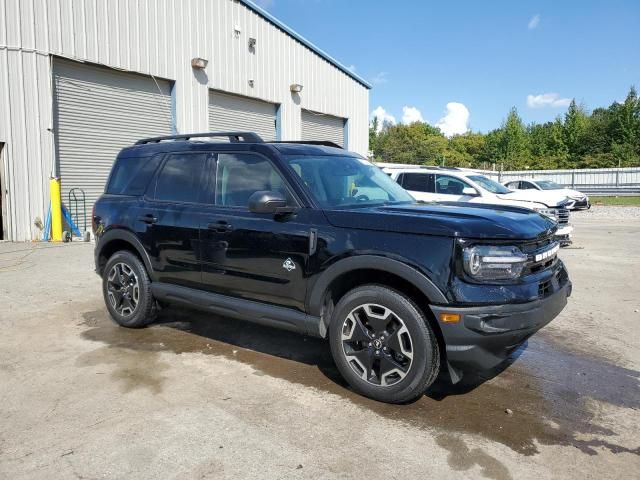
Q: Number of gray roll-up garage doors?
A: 3